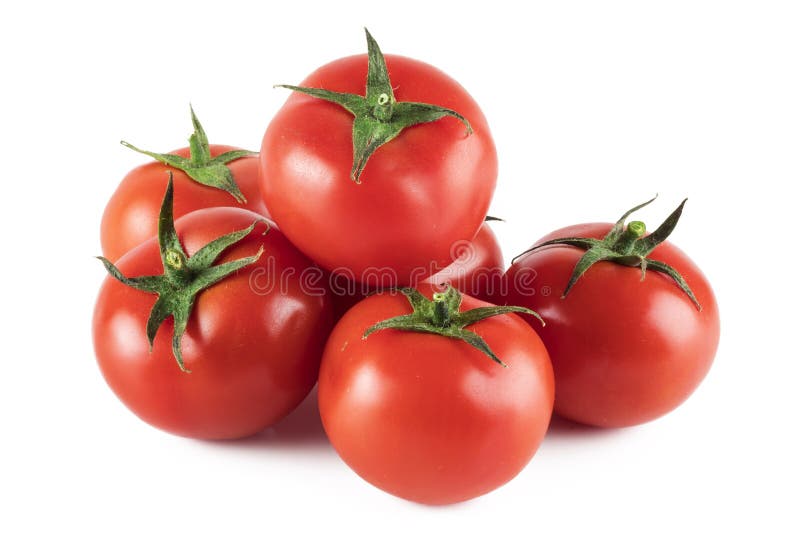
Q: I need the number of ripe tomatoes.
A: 6